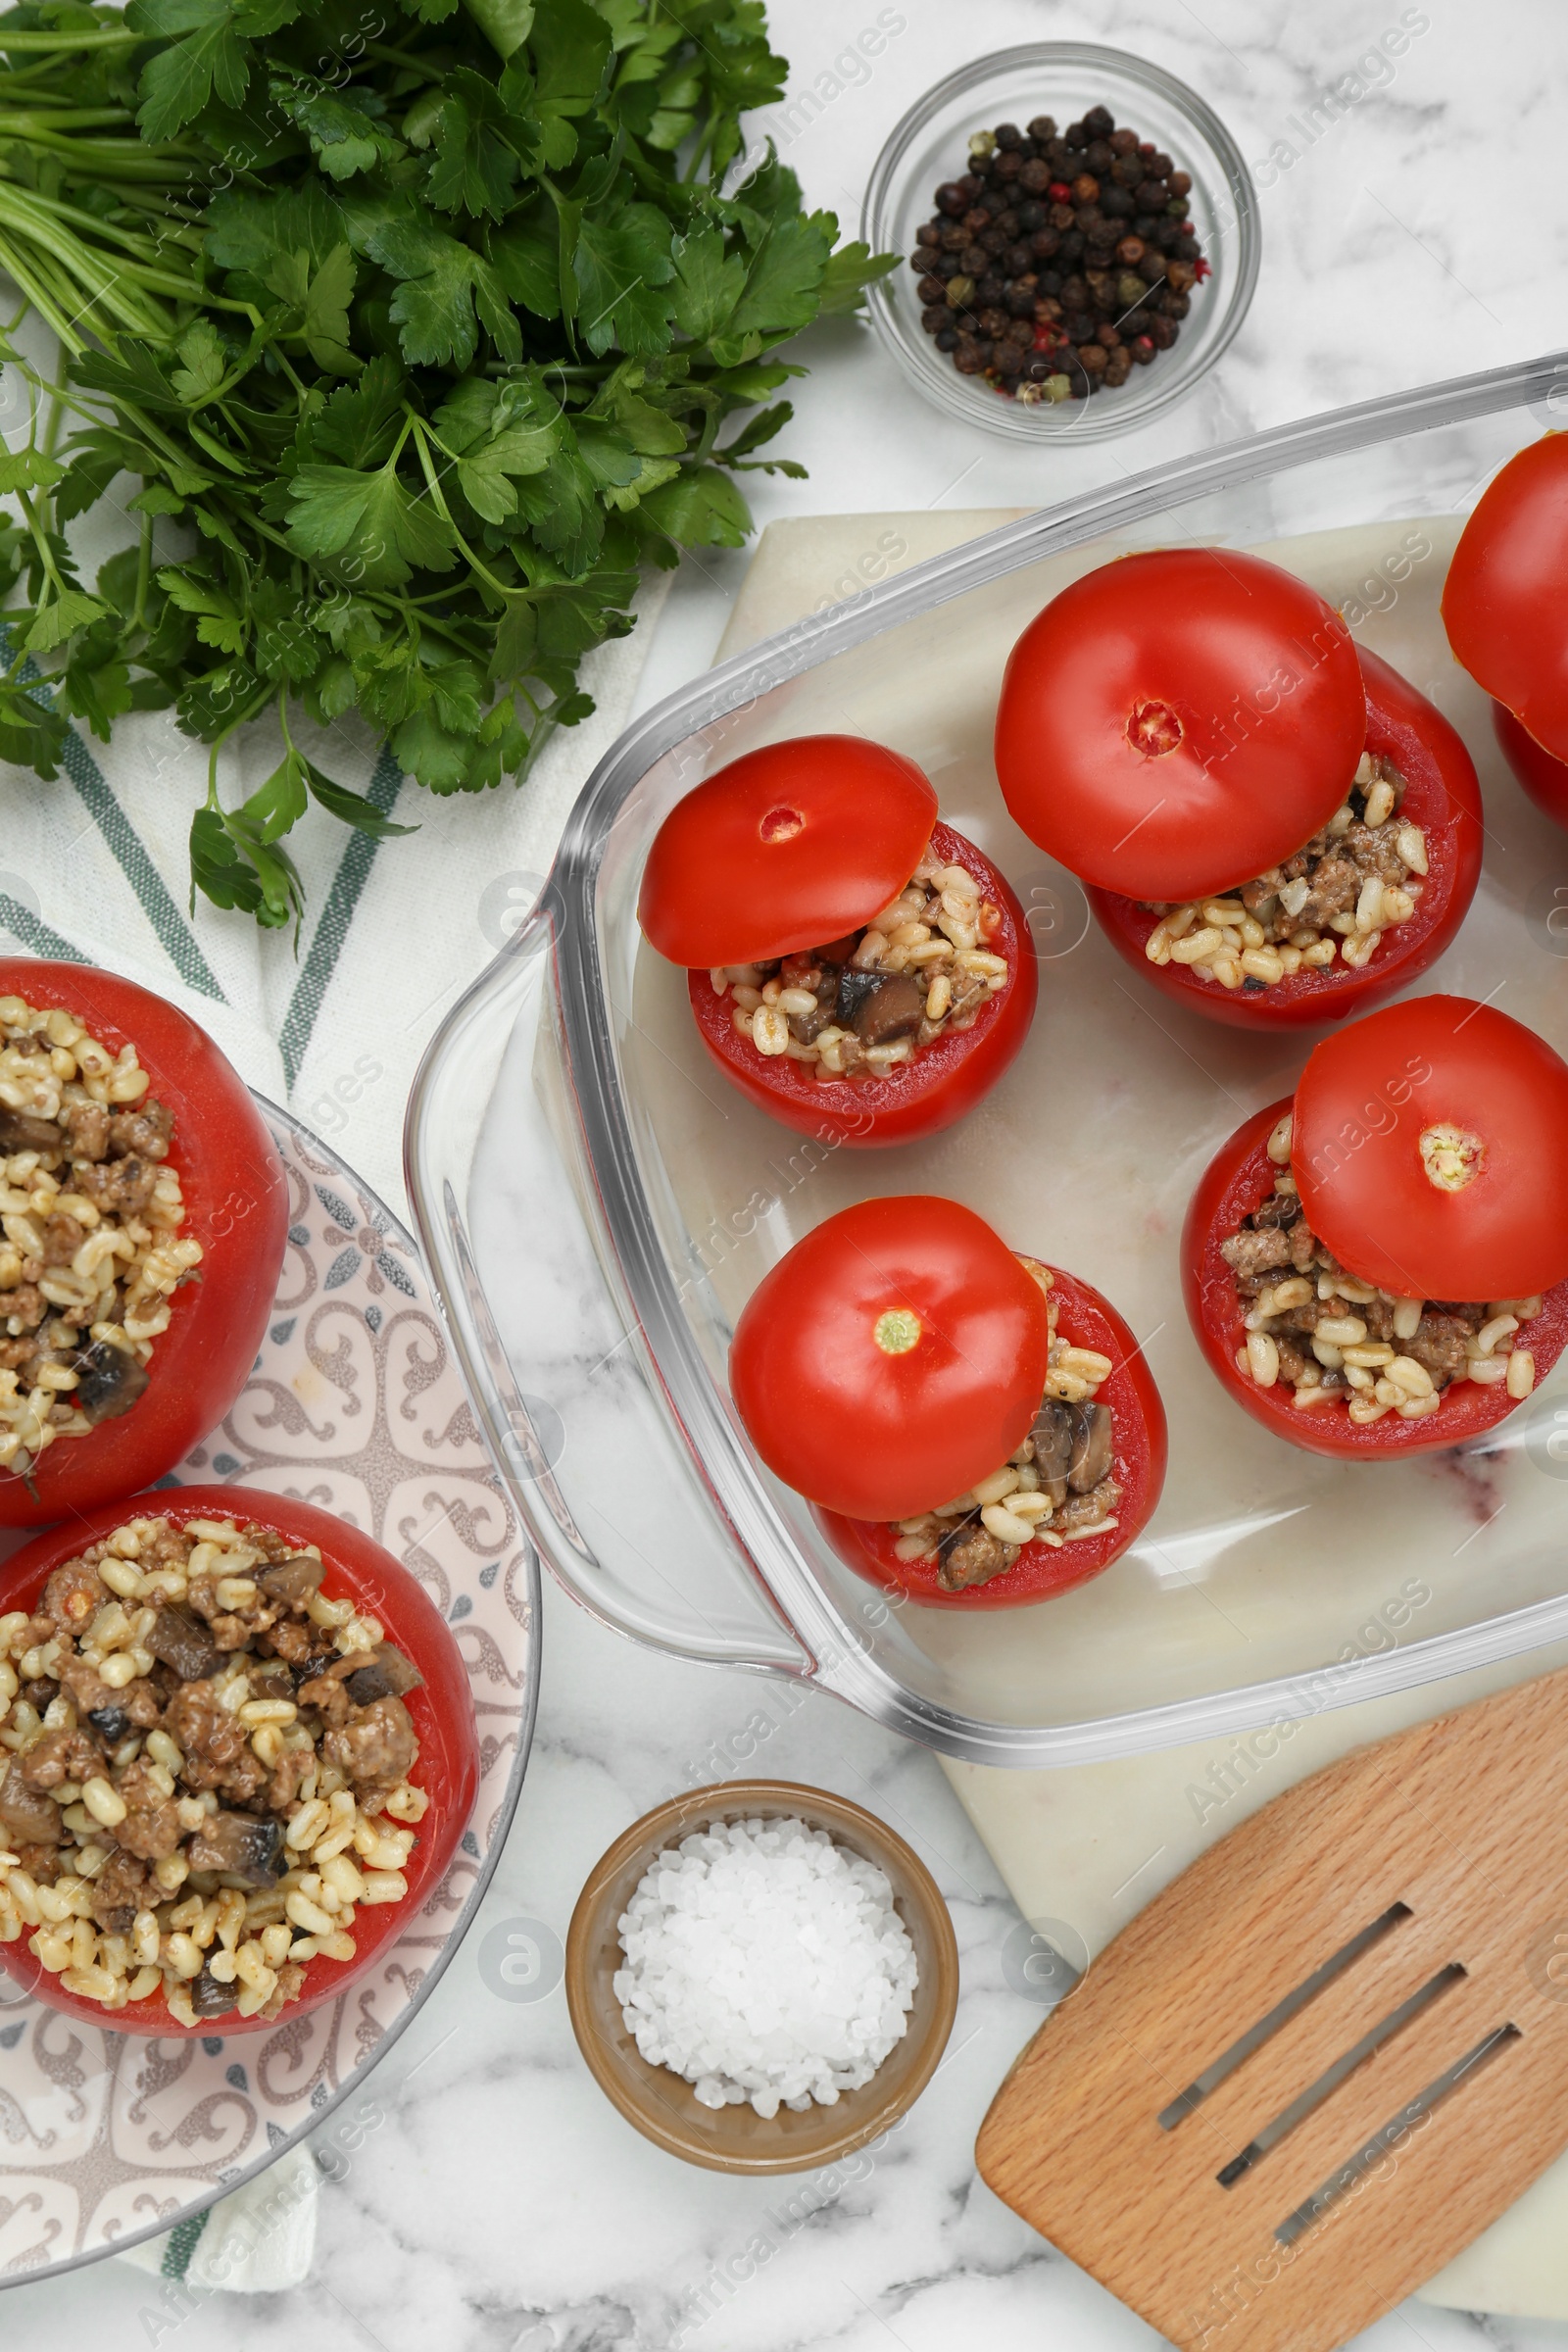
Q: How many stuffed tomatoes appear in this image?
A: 7